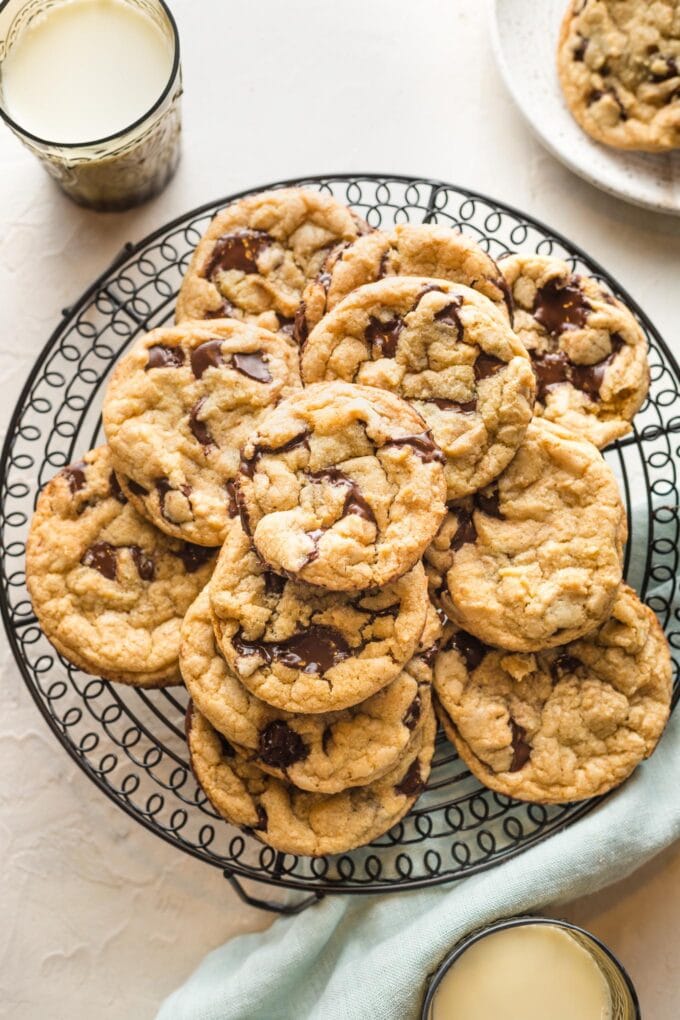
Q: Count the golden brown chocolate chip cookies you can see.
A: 13